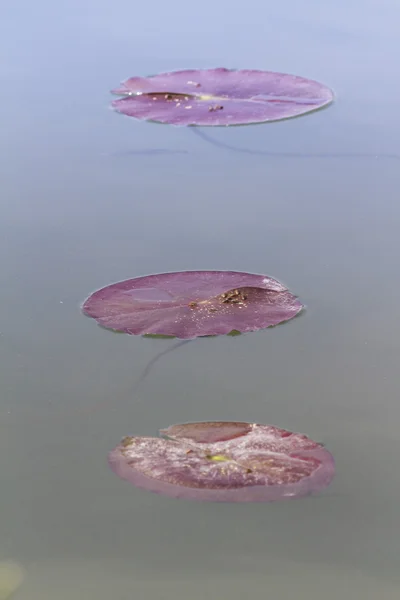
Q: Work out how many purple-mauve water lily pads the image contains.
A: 3